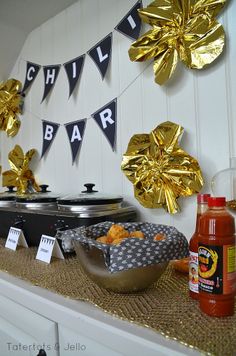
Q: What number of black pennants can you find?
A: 8